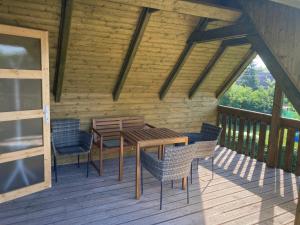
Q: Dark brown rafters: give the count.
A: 5